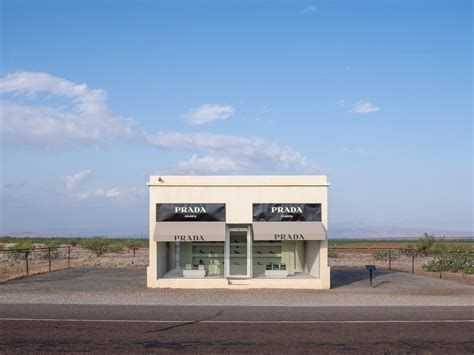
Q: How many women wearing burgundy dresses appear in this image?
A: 0